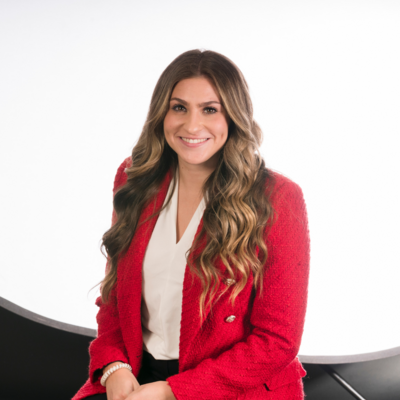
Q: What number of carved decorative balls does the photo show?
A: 0